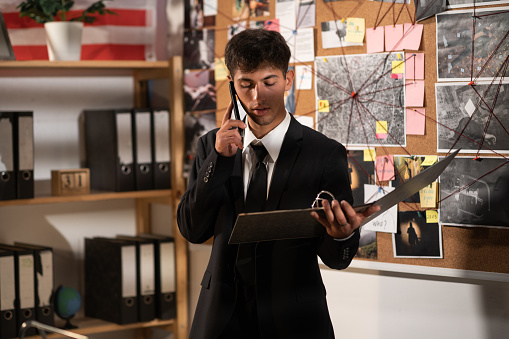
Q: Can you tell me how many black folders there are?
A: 12